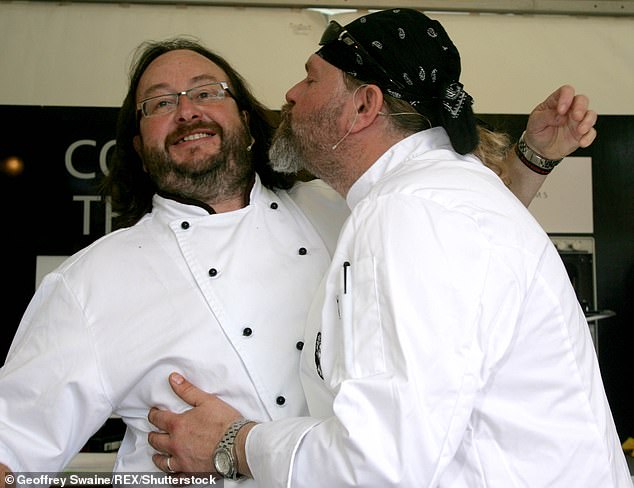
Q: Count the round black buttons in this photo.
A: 7